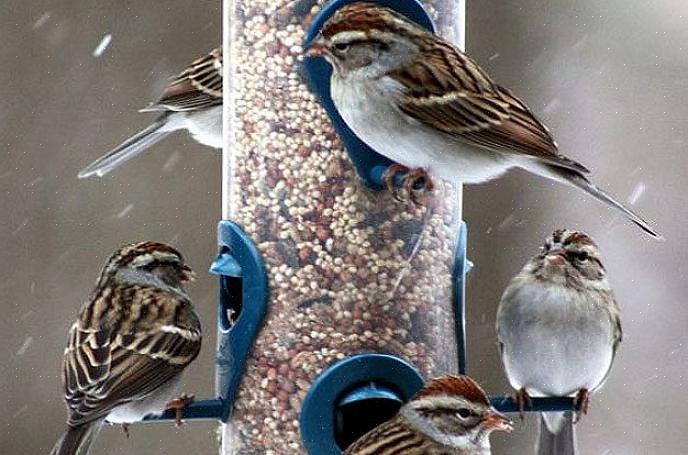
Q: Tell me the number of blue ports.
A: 4